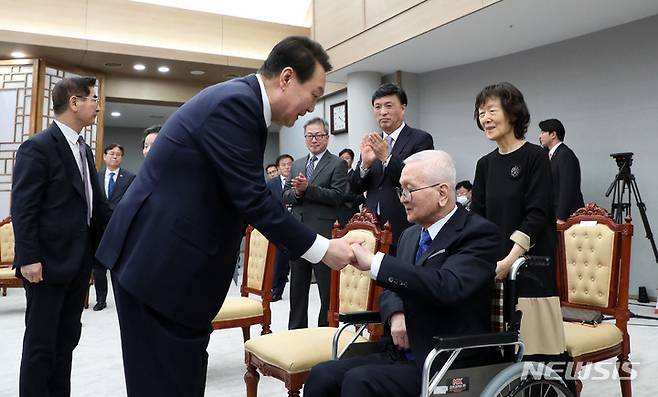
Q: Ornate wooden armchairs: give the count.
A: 4